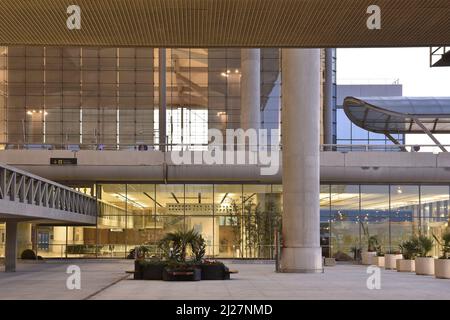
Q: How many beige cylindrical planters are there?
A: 6